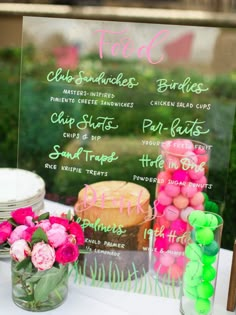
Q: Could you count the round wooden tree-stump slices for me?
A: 1